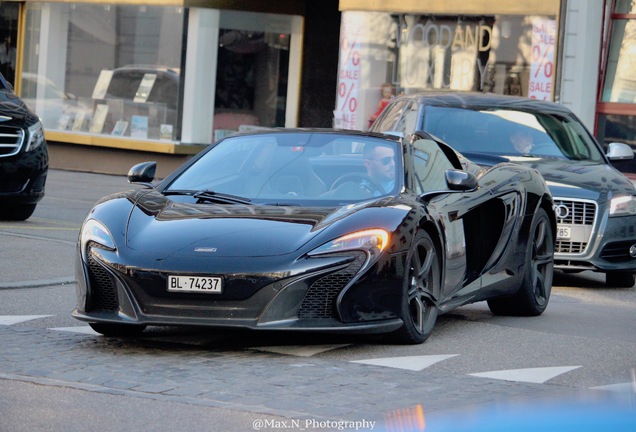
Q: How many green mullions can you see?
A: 0